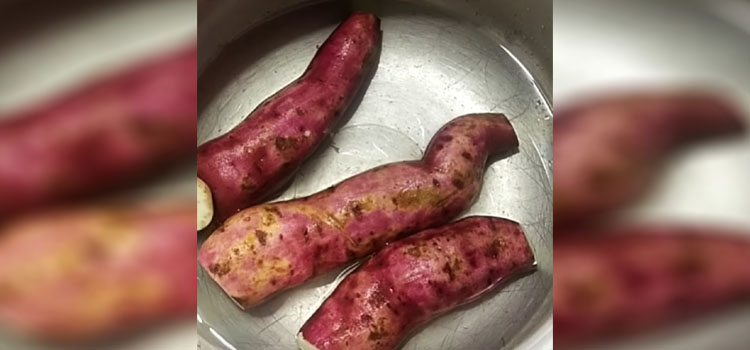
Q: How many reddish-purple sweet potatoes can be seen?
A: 3